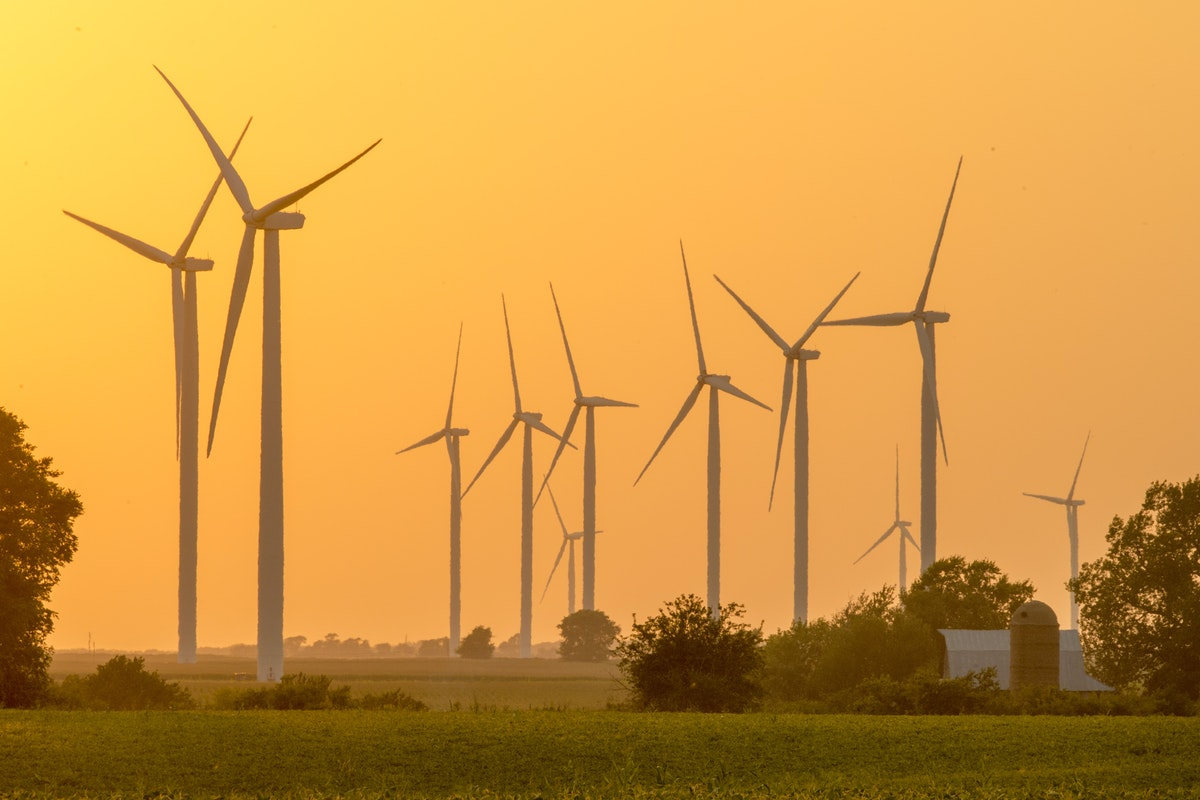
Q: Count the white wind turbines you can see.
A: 11